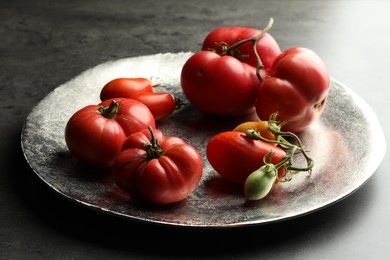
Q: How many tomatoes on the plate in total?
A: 10